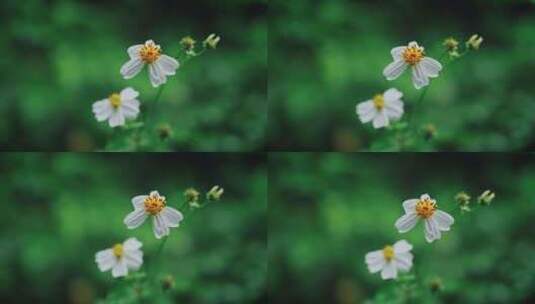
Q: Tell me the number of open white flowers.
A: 8